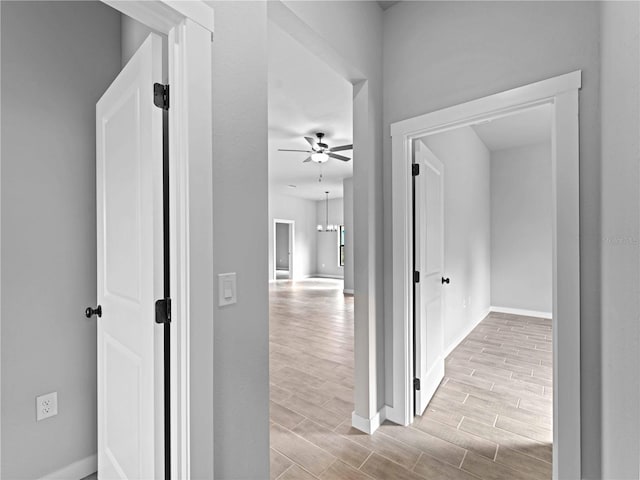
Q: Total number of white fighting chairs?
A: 0